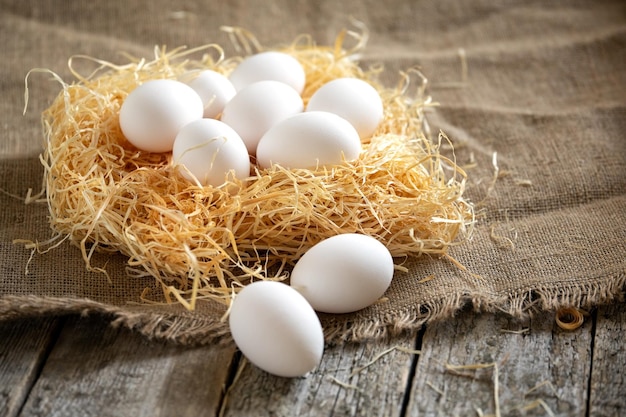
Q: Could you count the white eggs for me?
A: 9